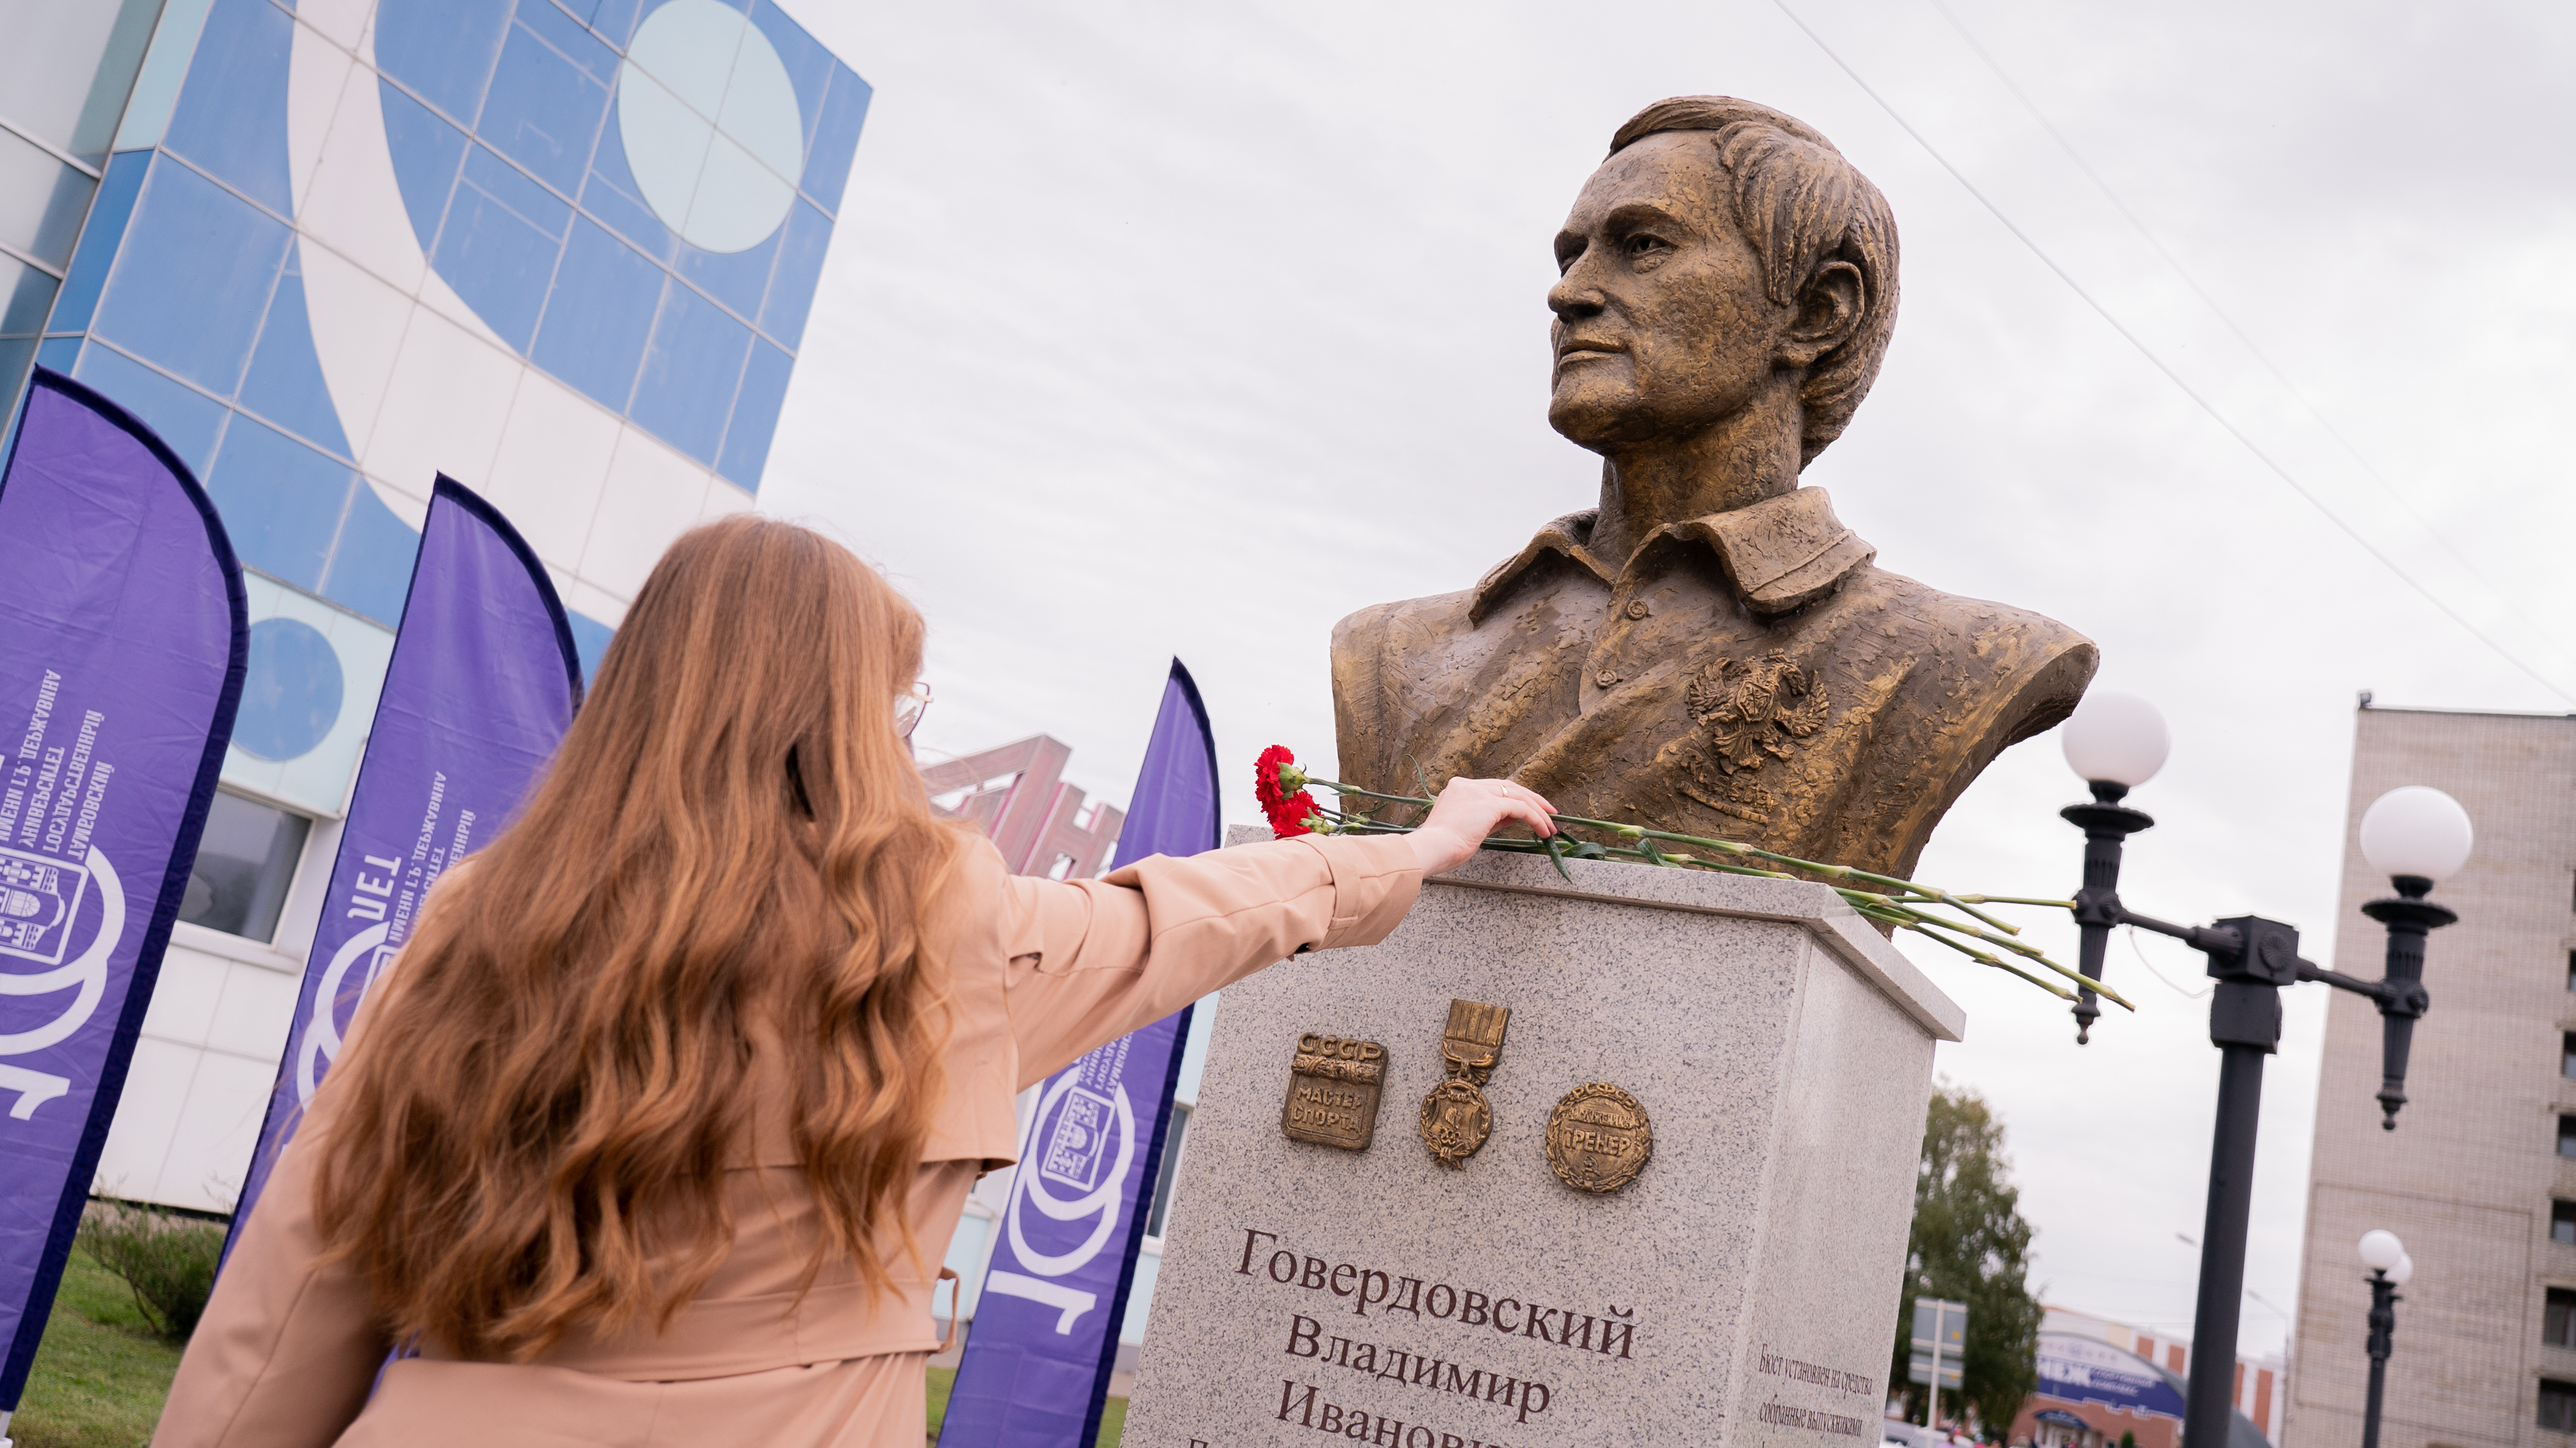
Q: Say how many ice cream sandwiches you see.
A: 0